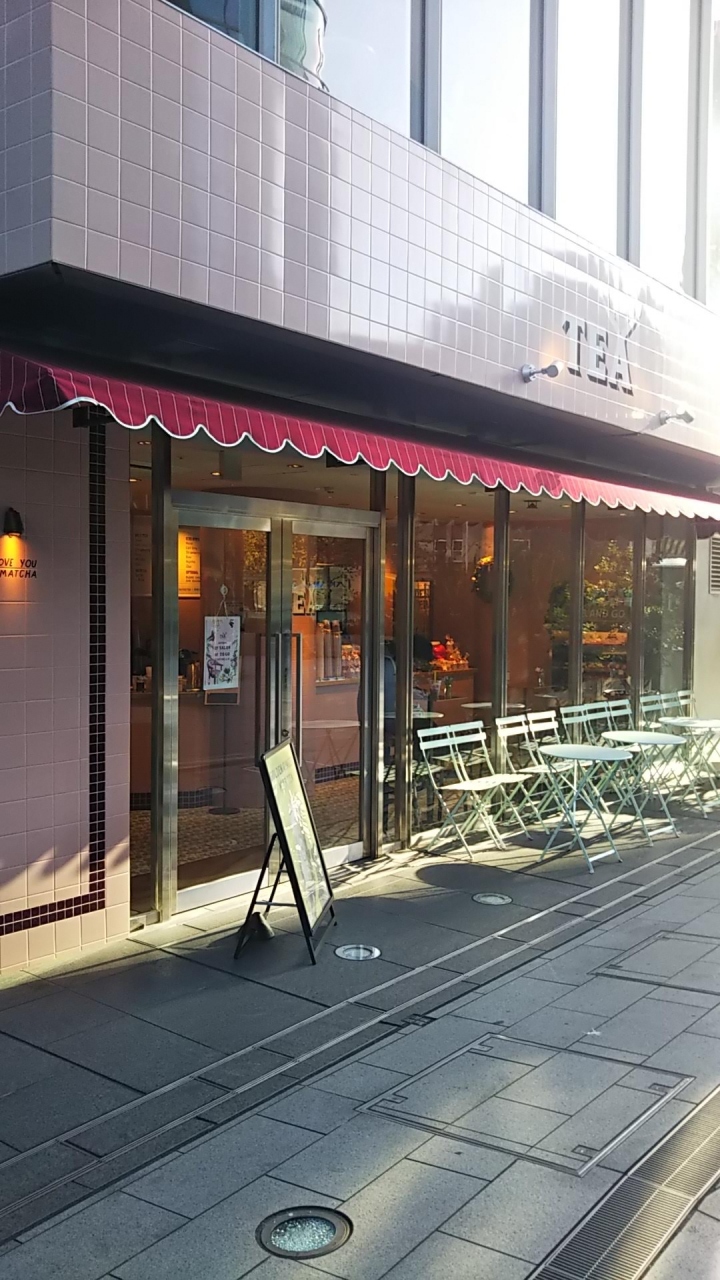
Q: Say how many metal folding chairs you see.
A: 10